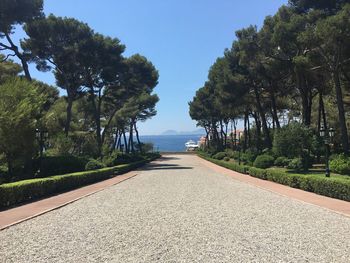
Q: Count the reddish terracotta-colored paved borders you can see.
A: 2